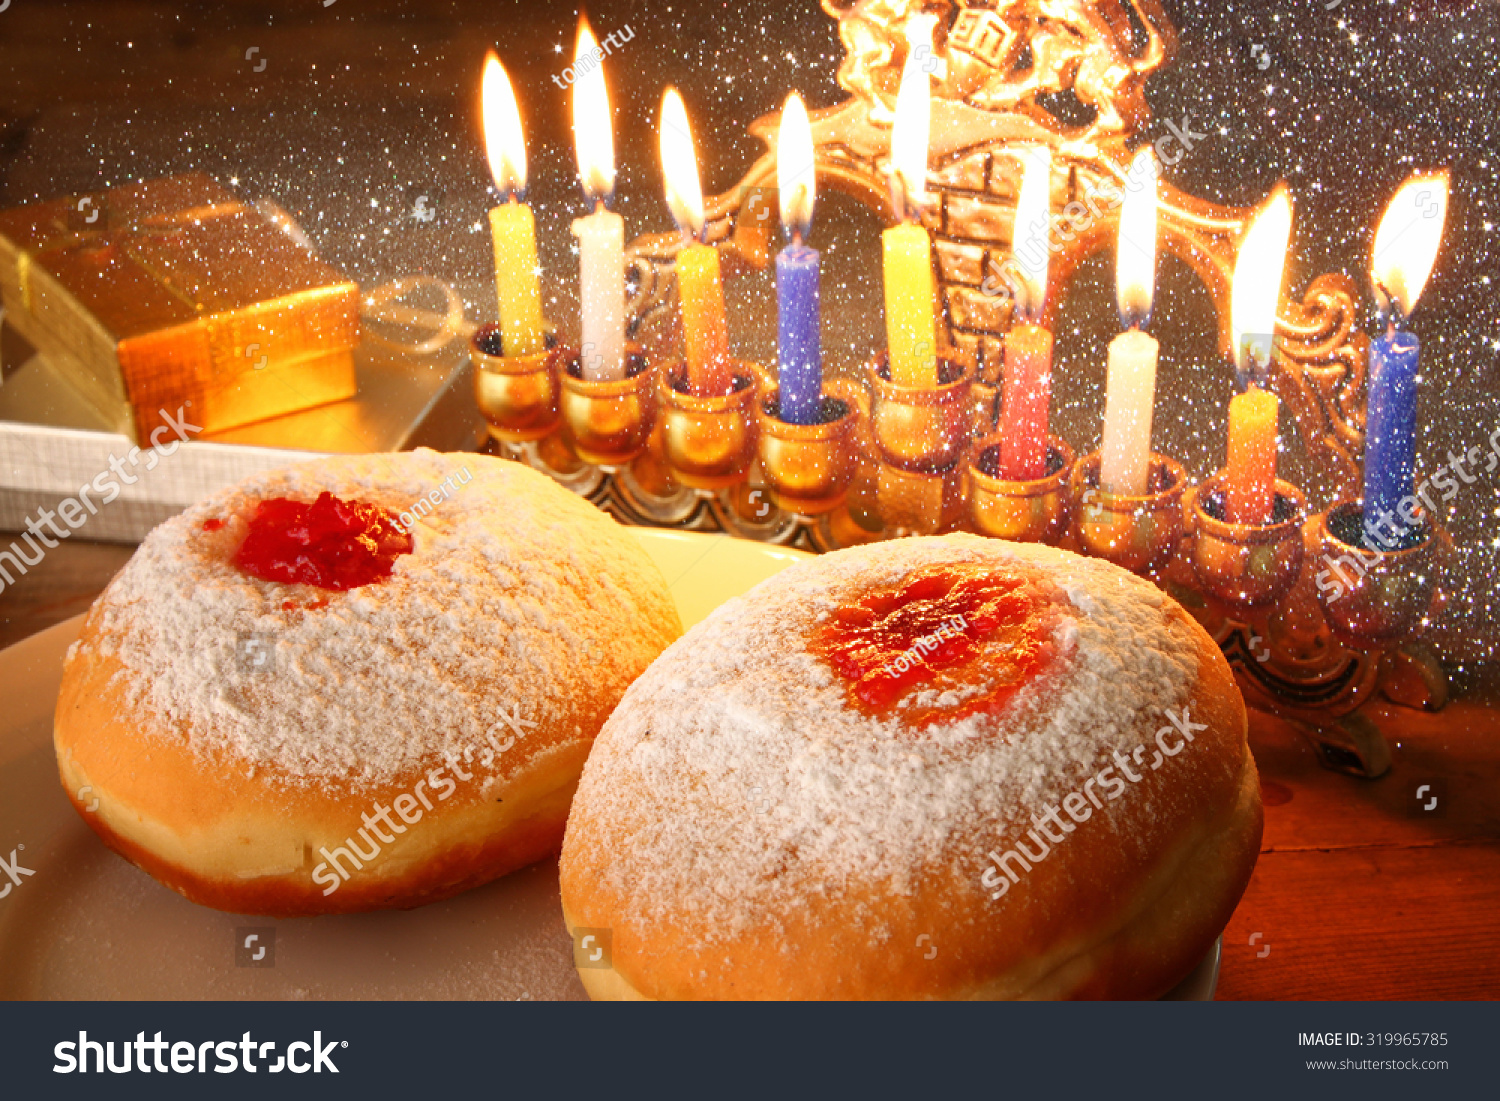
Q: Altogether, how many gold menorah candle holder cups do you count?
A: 9